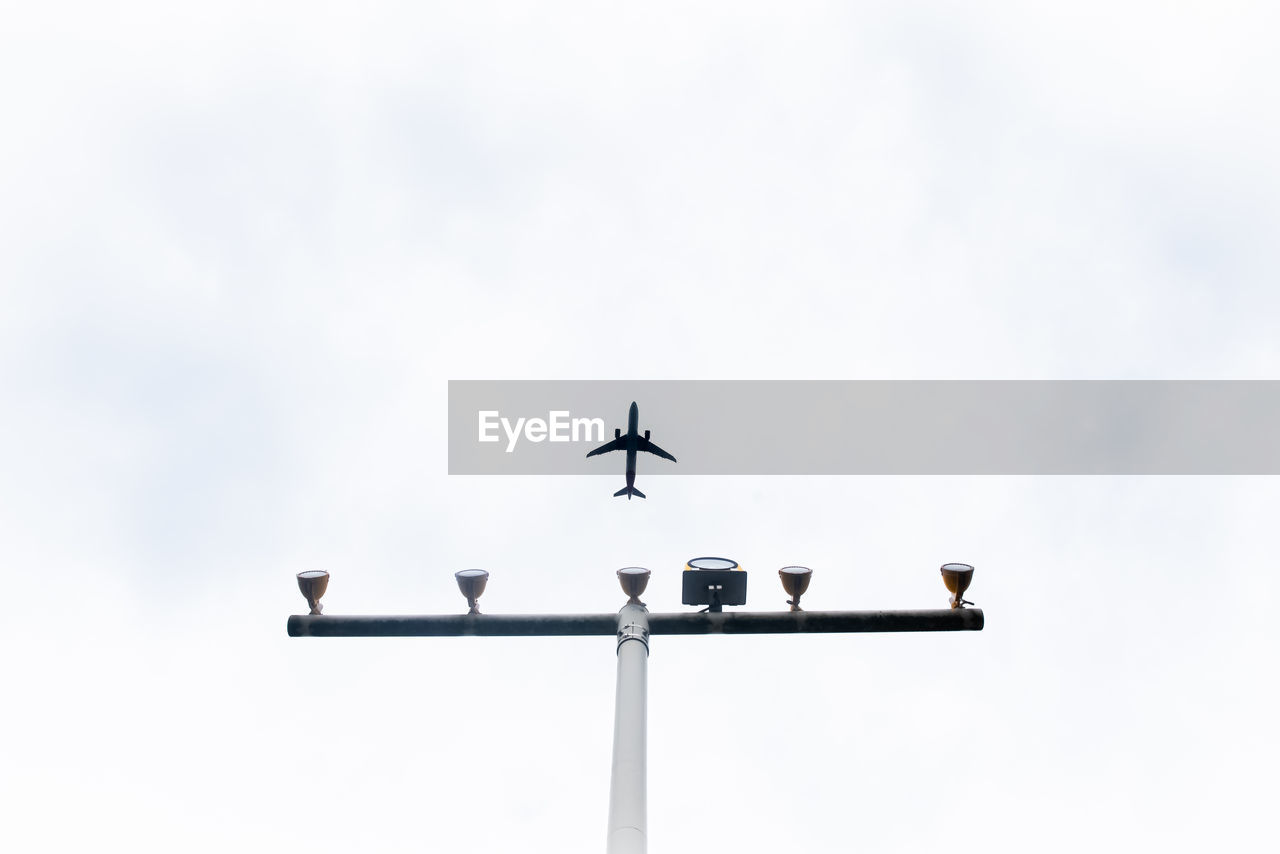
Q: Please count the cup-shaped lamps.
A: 5